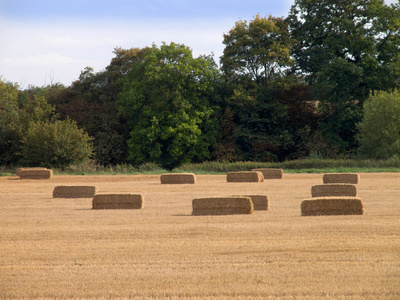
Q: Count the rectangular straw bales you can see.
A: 11